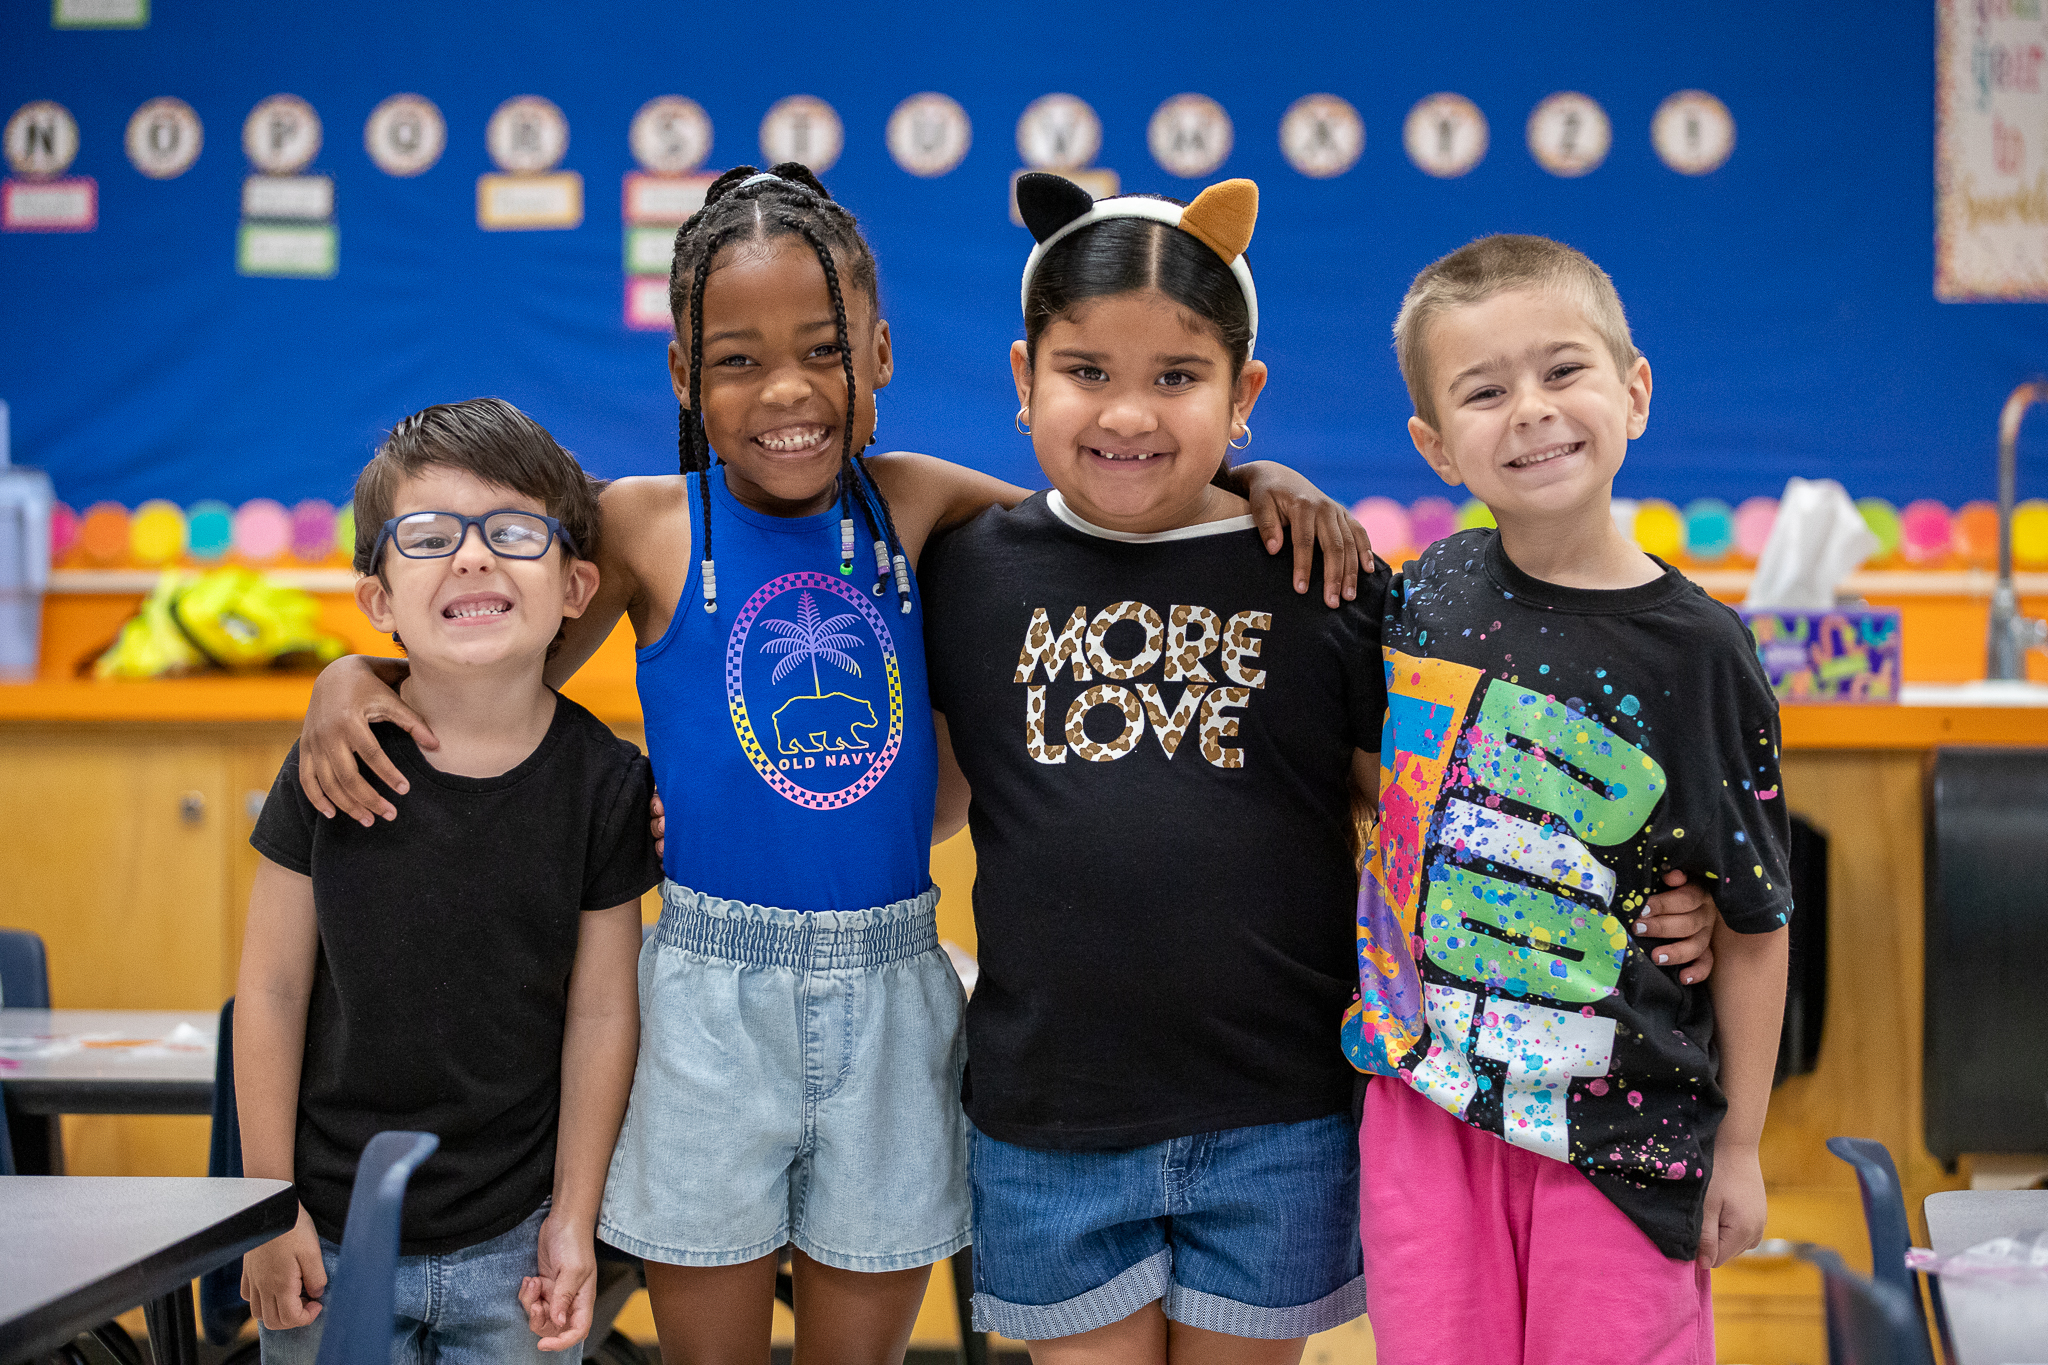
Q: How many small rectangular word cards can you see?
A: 9